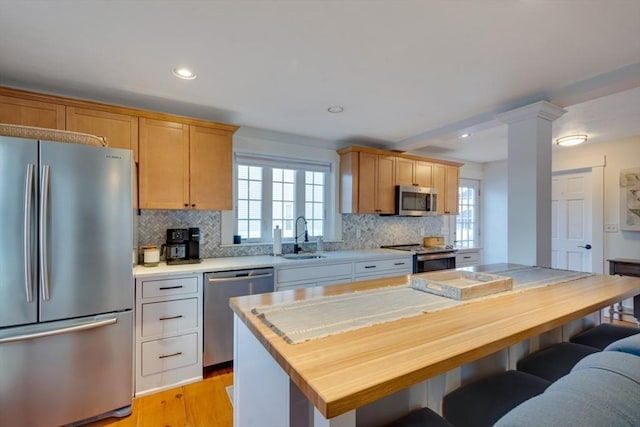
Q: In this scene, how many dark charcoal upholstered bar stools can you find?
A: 4